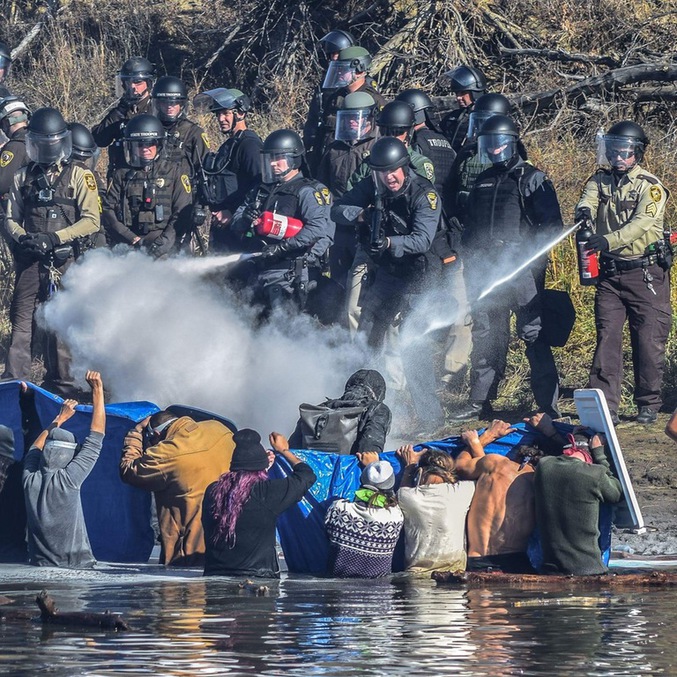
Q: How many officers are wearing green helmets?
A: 3